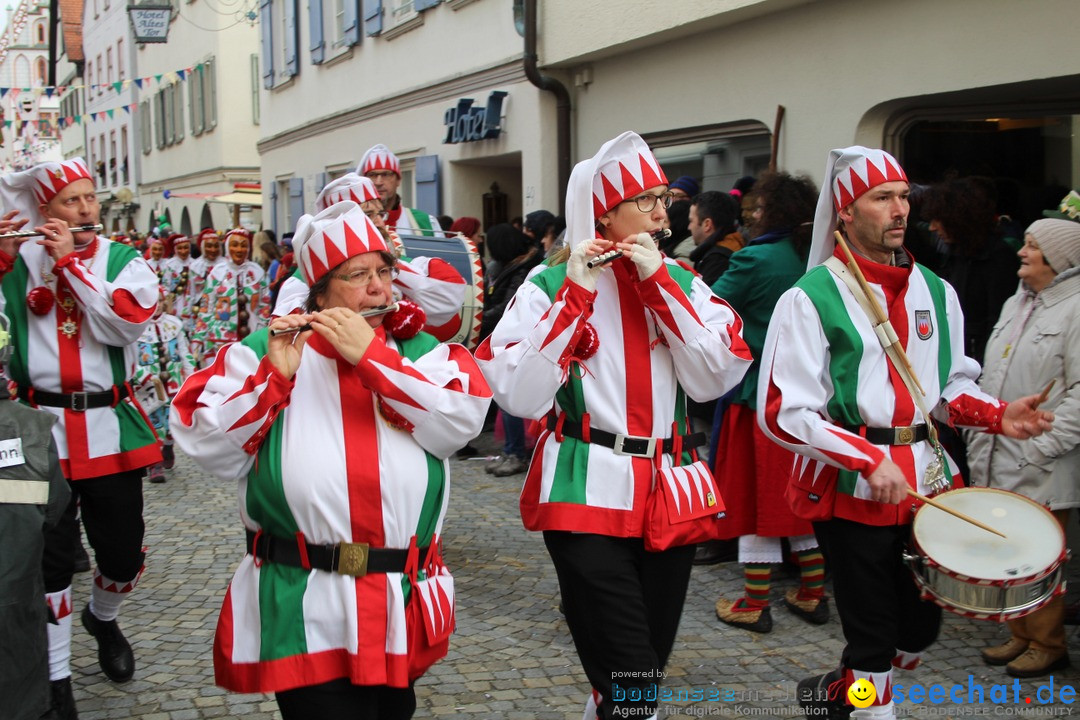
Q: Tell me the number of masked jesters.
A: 4